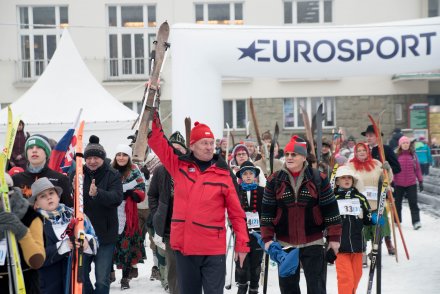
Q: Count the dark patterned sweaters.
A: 1